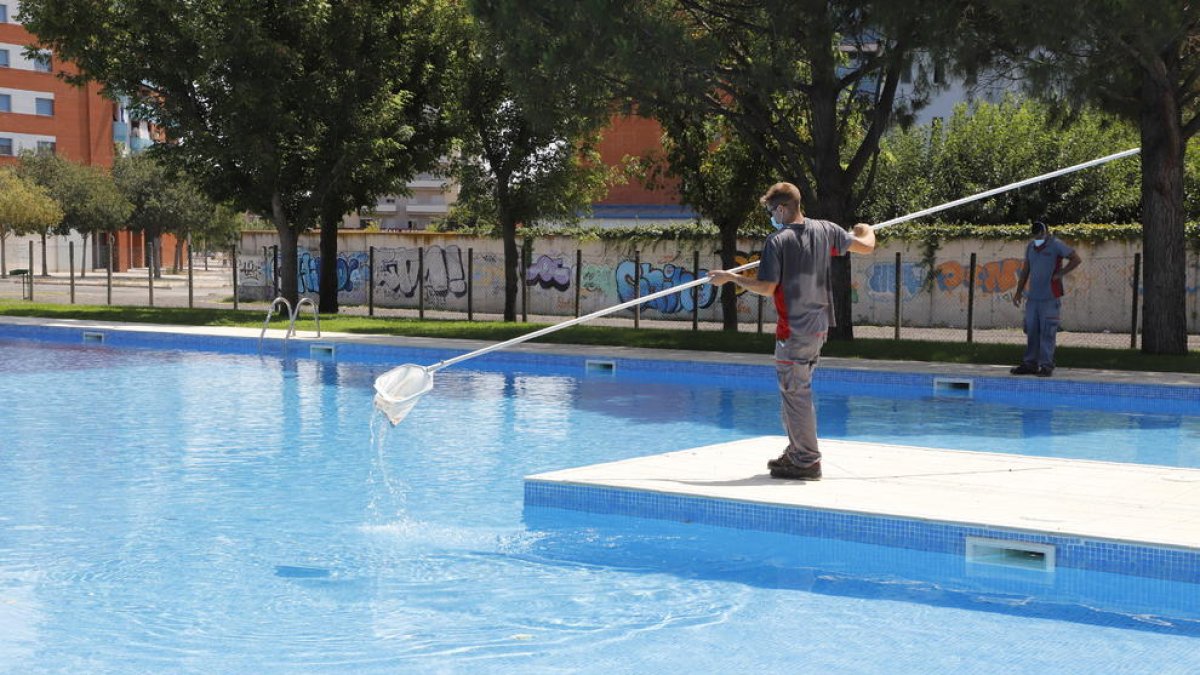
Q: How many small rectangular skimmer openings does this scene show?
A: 5